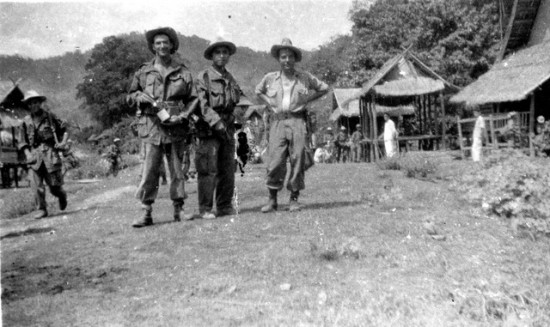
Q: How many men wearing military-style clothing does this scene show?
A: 4